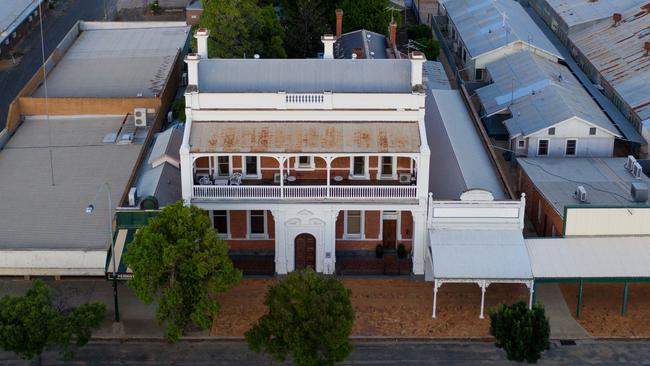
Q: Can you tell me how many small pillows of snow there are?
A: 0